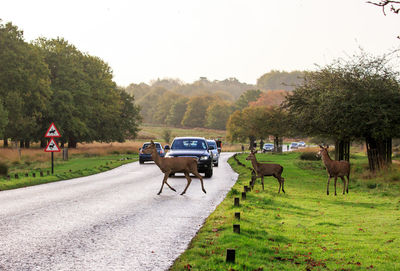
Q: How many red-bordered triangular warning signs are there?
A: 2